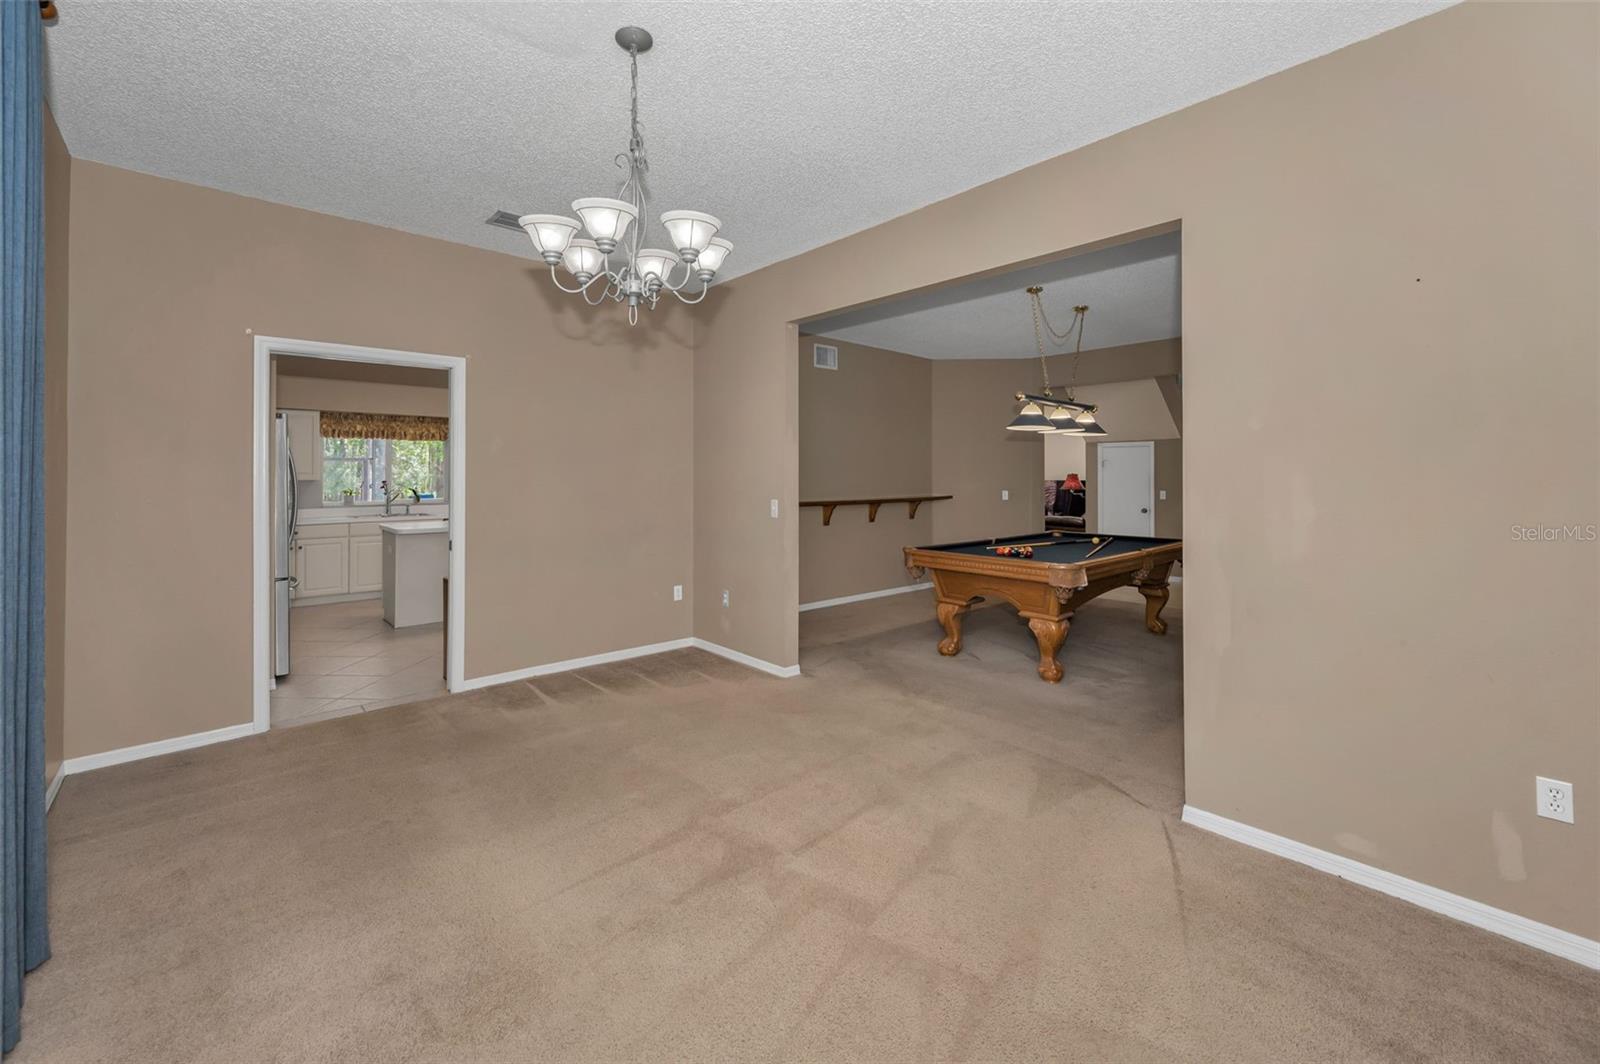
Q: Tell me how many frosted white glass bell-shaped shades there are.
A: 6